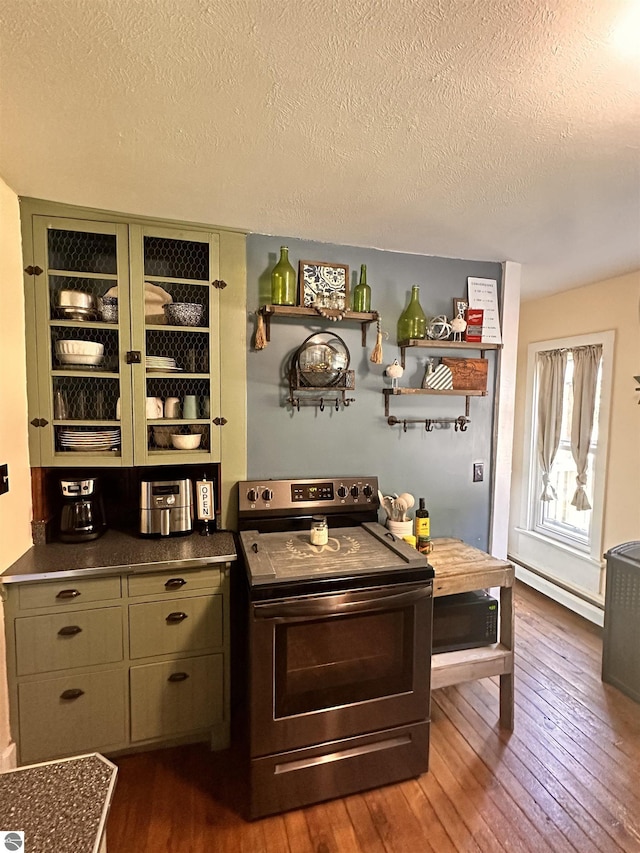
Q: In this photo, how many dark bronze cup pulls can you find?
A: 6